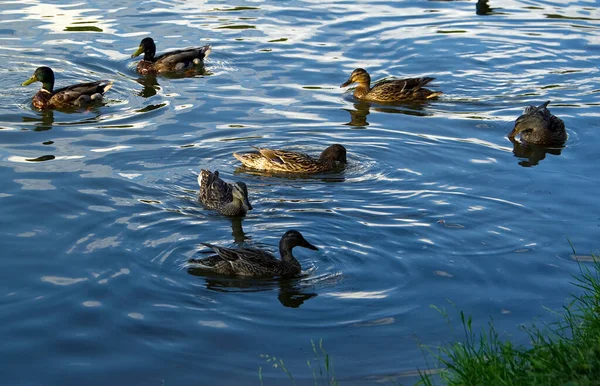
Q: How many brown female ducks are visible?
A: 5